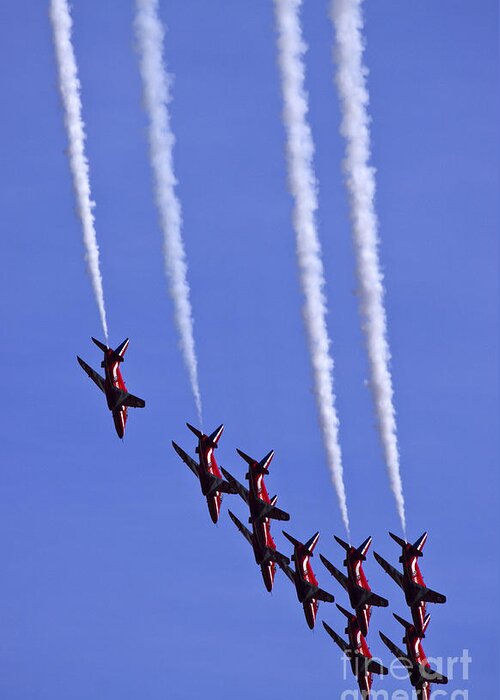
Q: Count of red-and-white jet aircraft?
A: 9